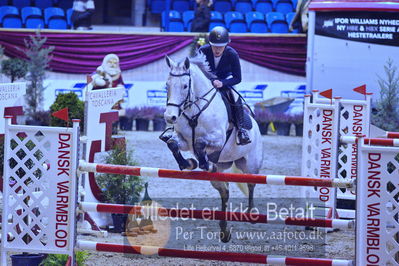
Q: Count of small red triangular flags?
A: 3